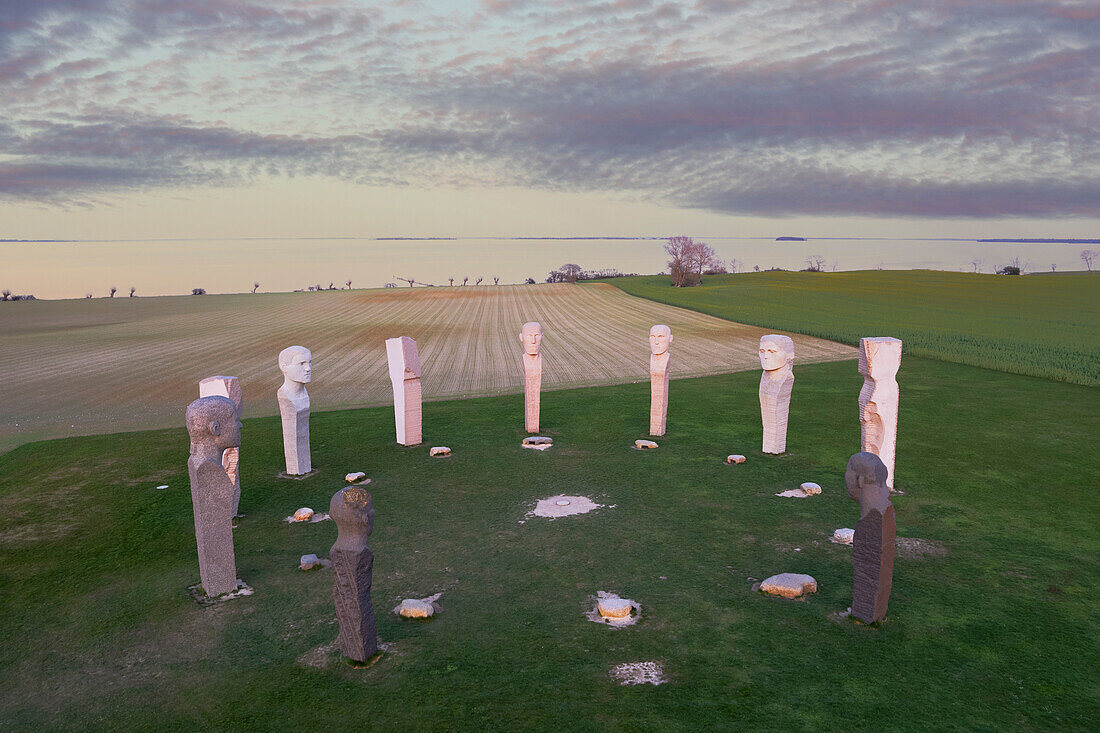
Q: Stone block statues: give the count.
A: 10